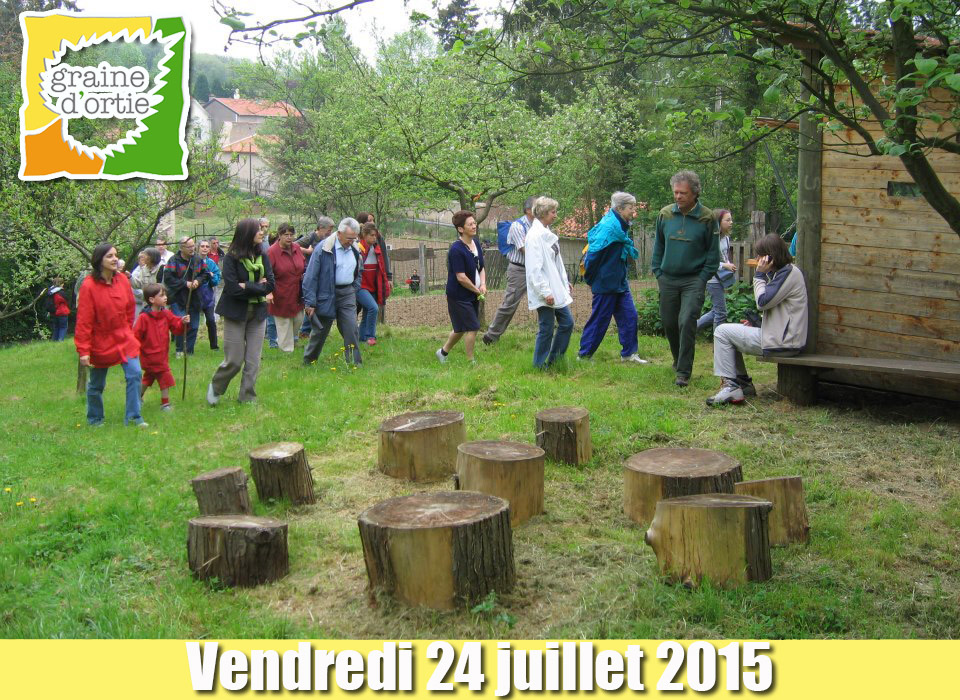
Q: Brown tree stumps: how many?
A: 10